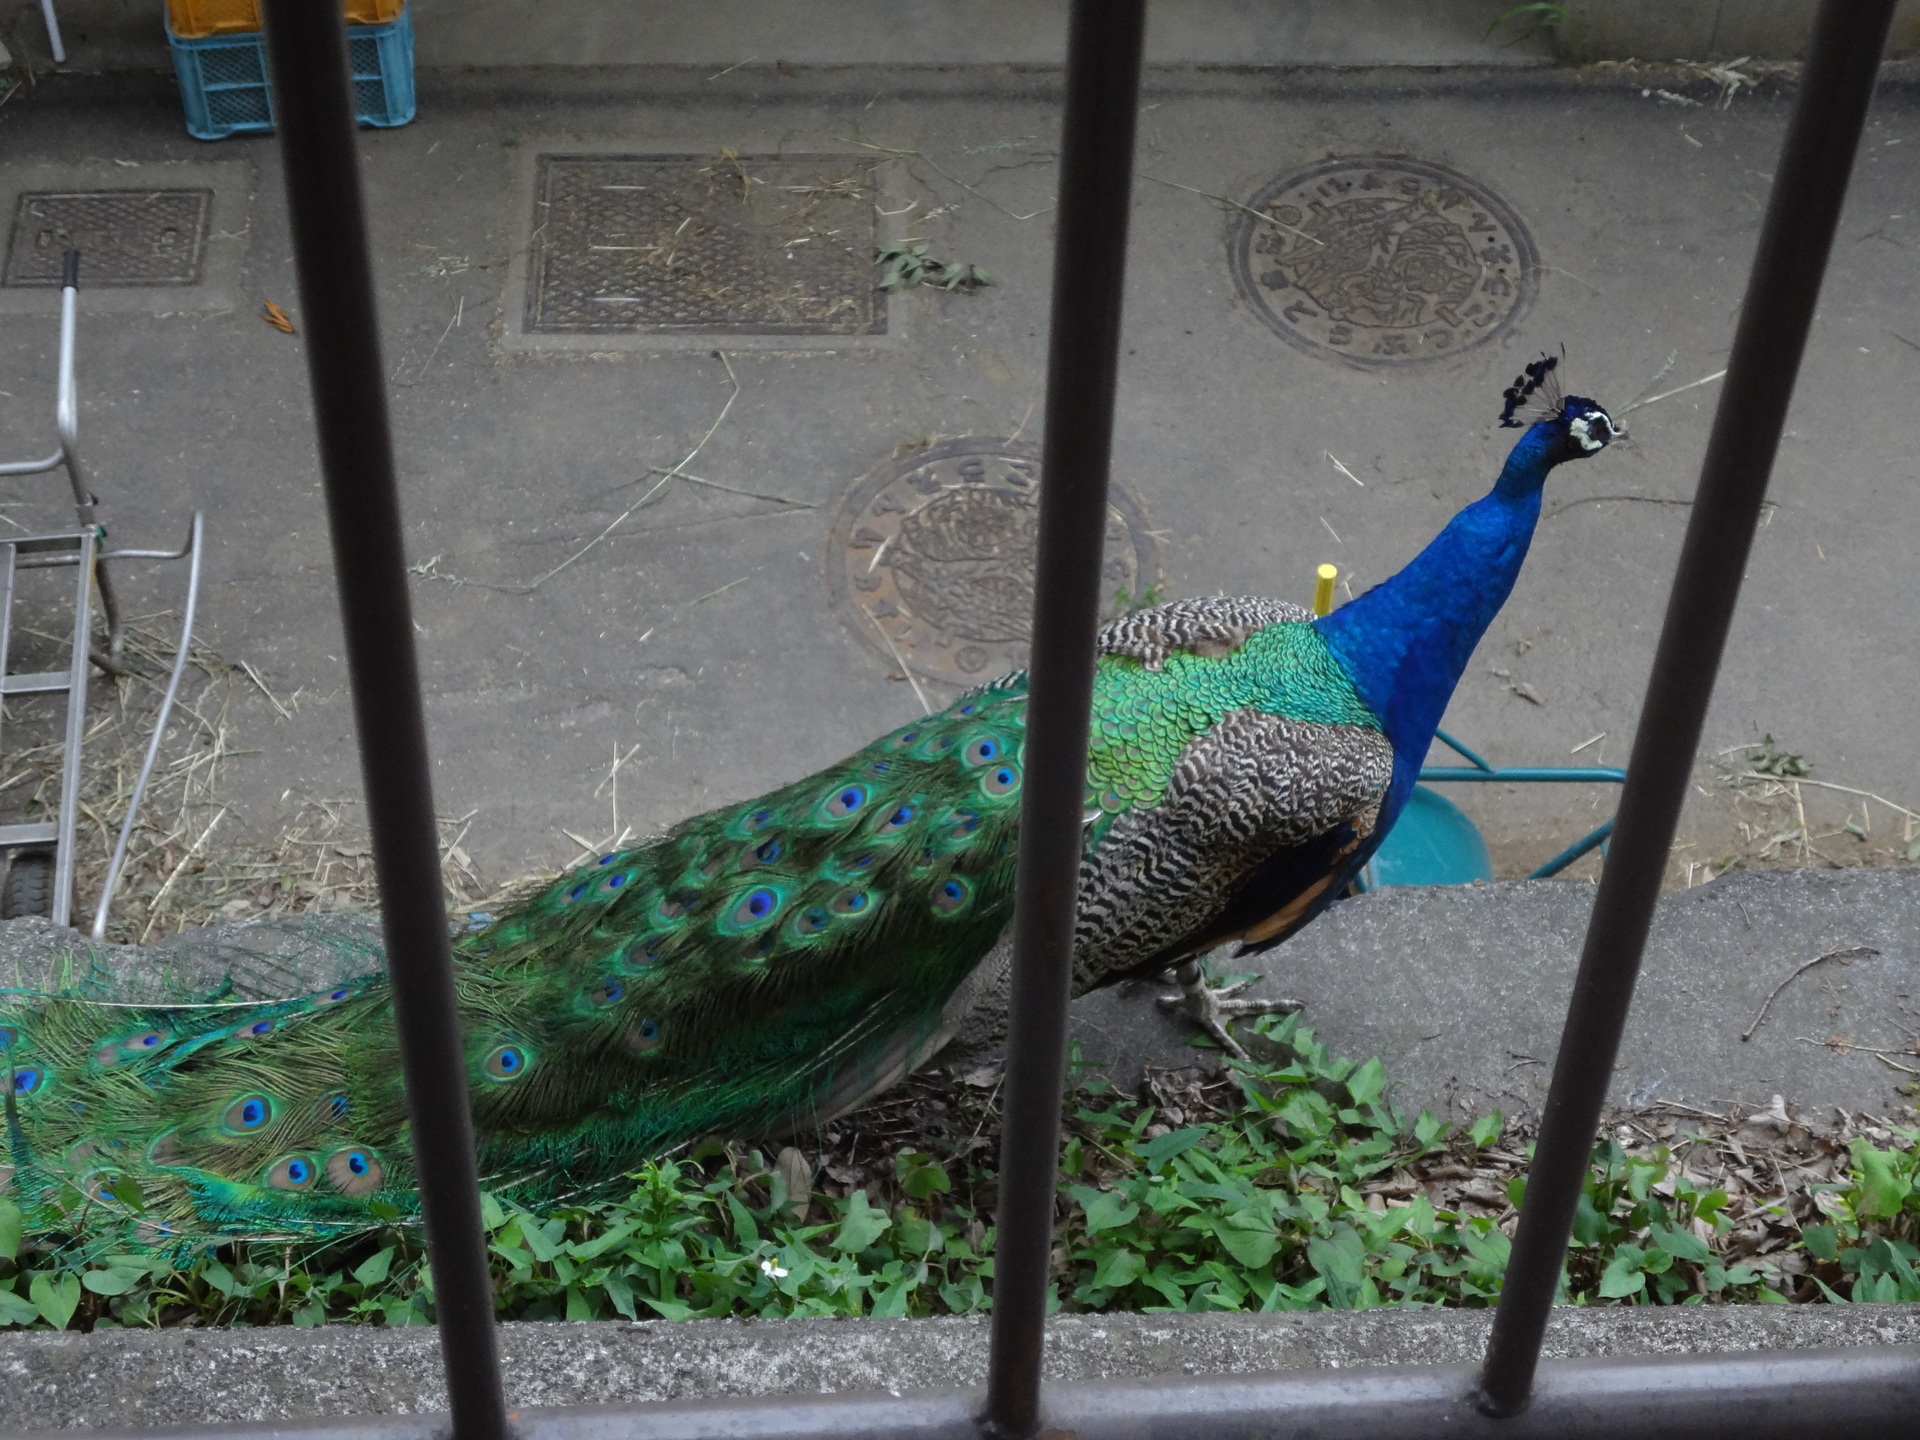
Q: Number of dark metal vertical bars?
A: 3